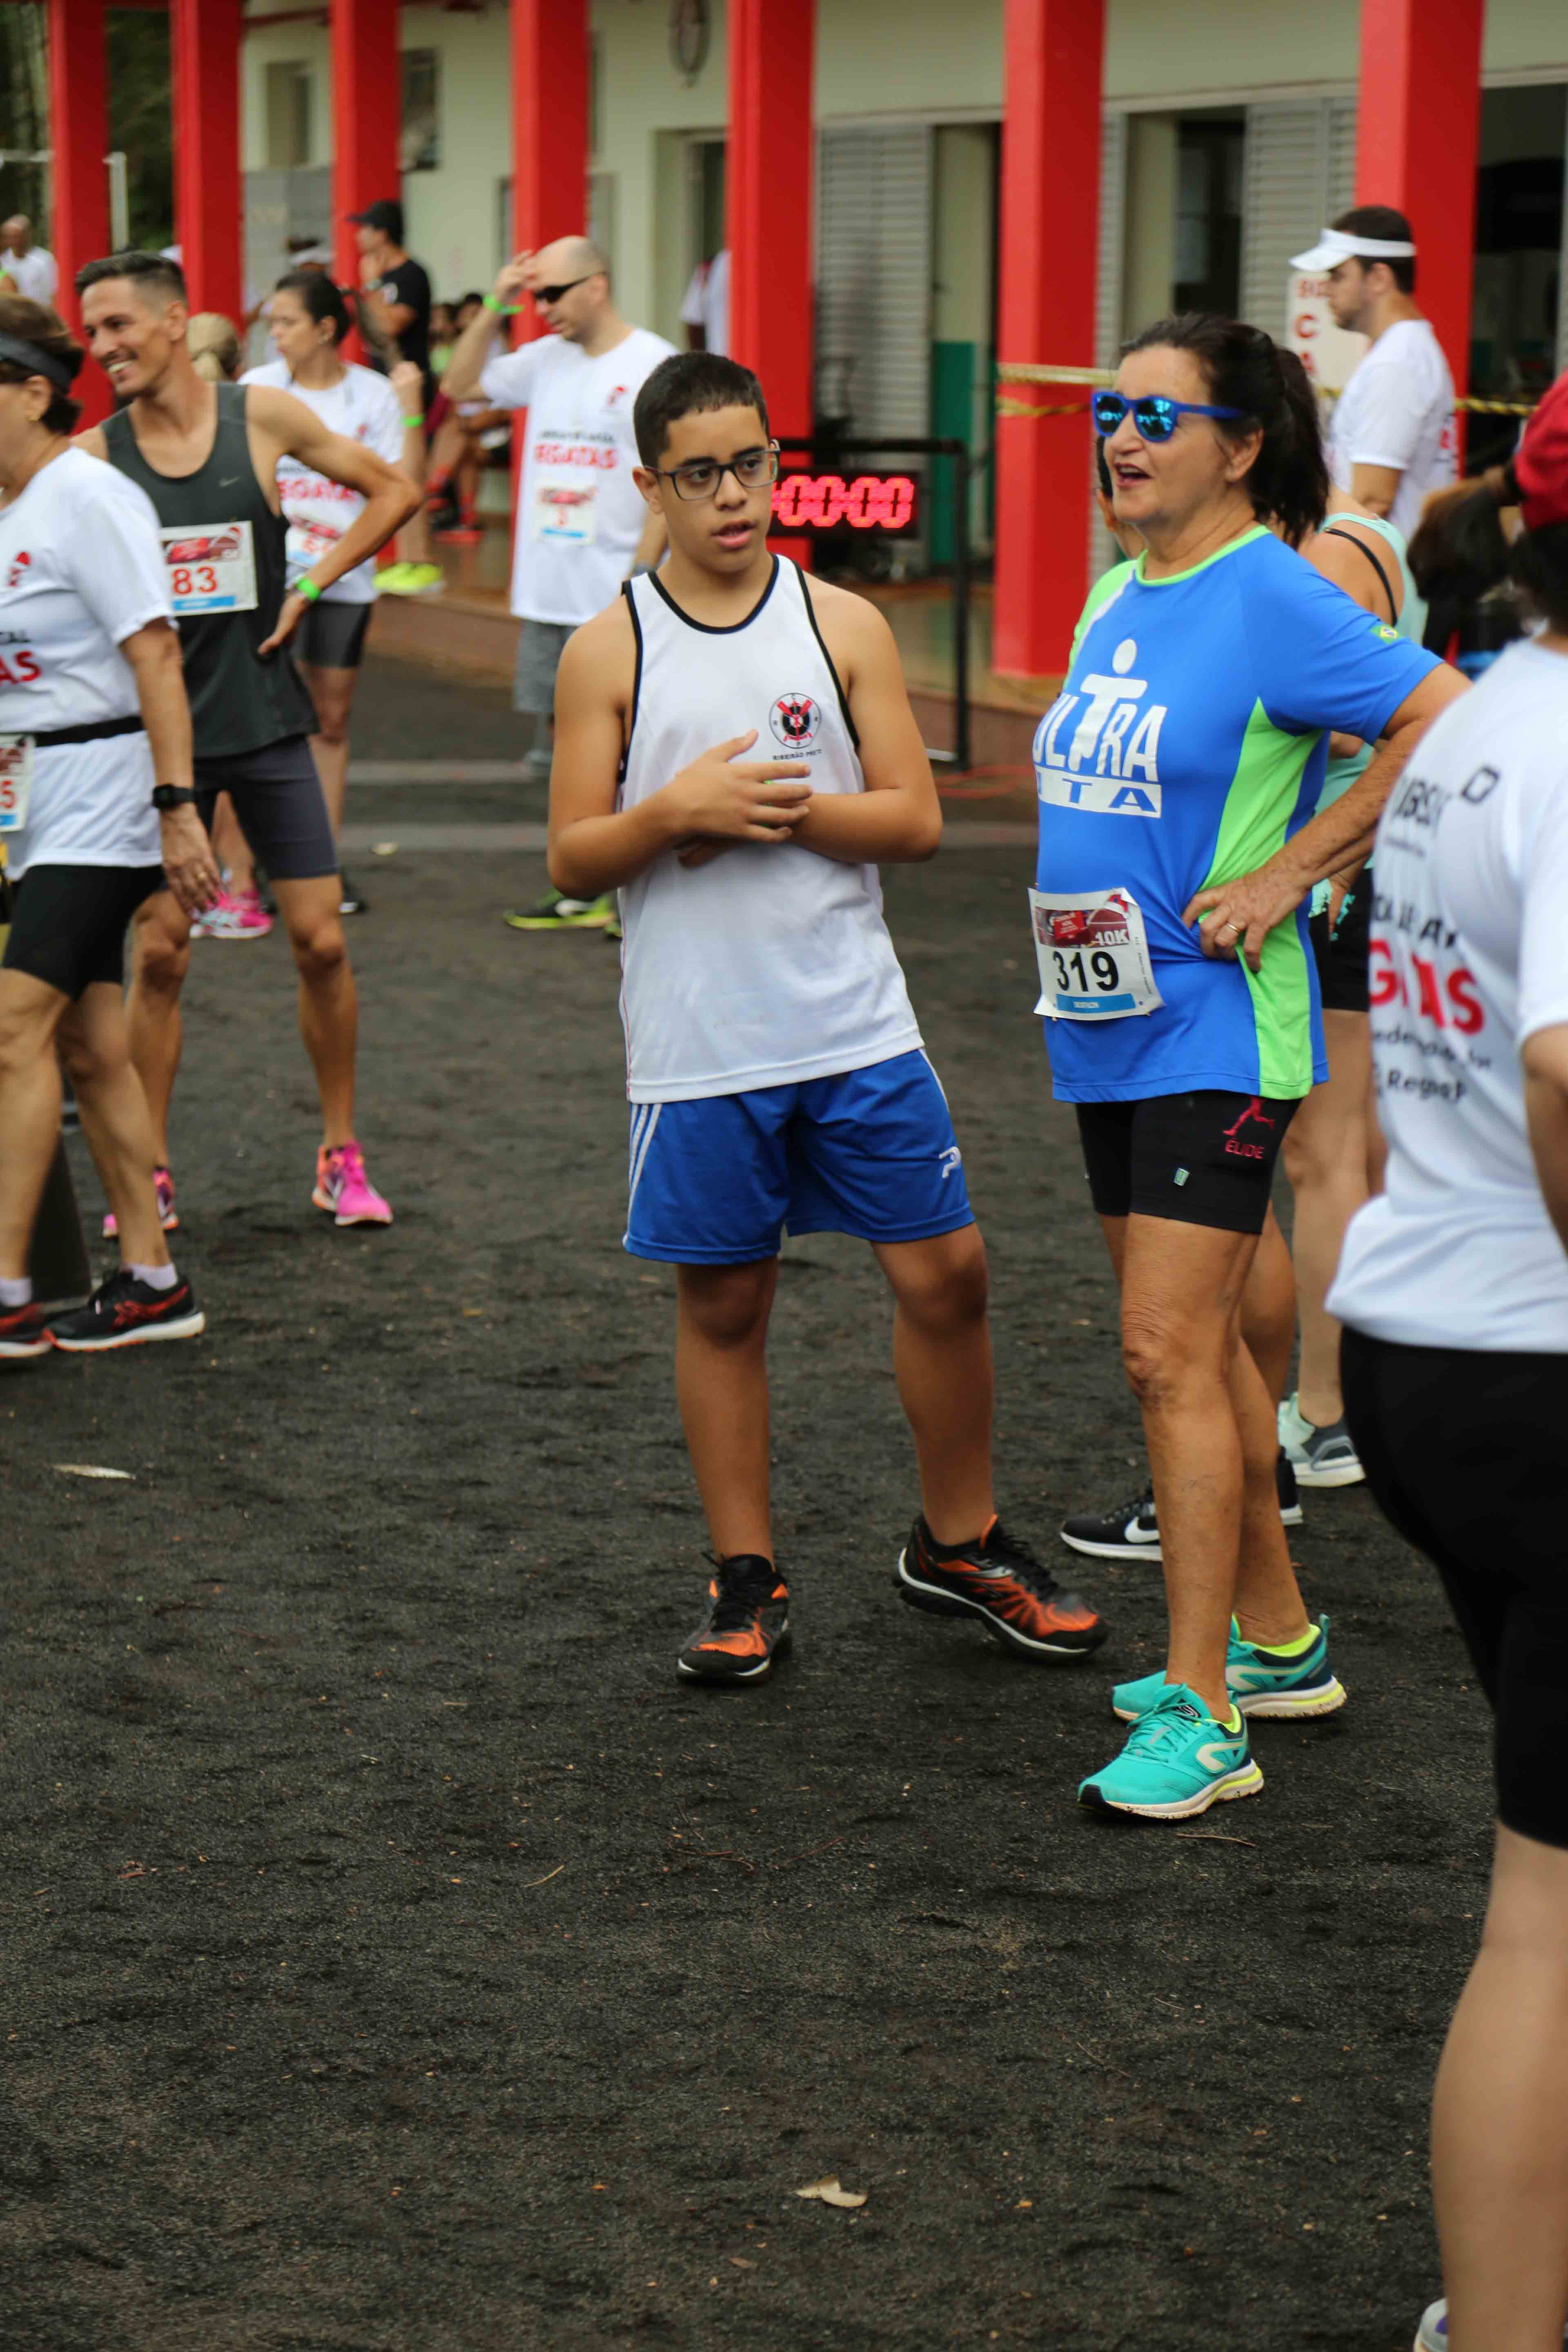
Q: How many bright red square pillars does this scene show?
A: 7